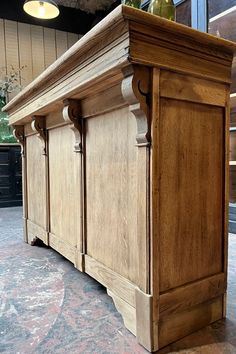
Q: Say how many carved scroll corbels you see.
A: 4